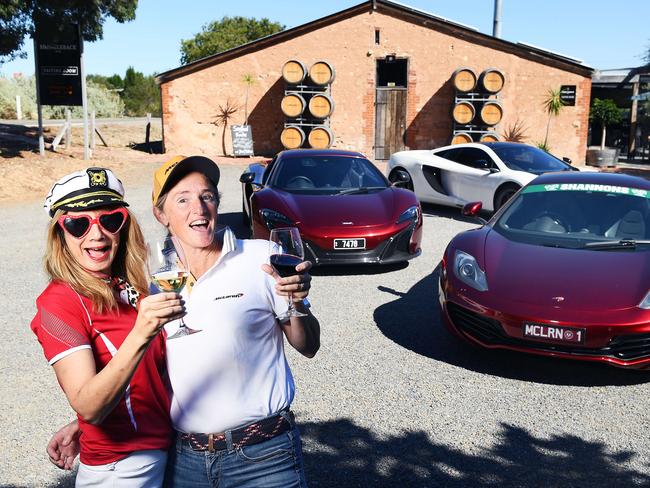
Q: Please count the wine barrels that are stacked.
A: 12